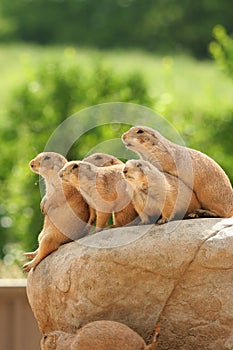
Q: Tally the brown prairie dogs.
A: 6